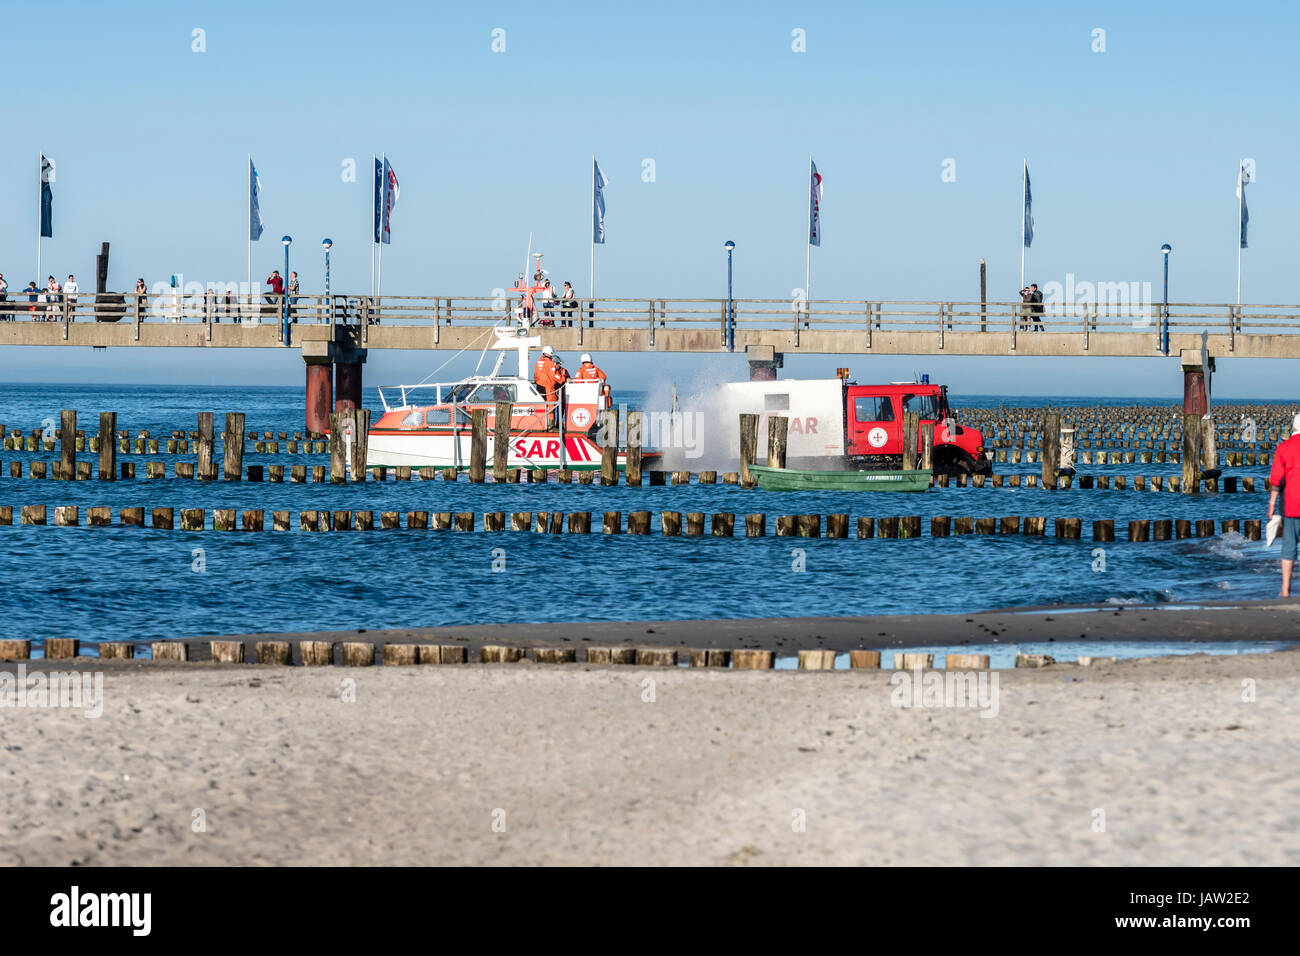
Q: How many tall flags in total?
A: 8